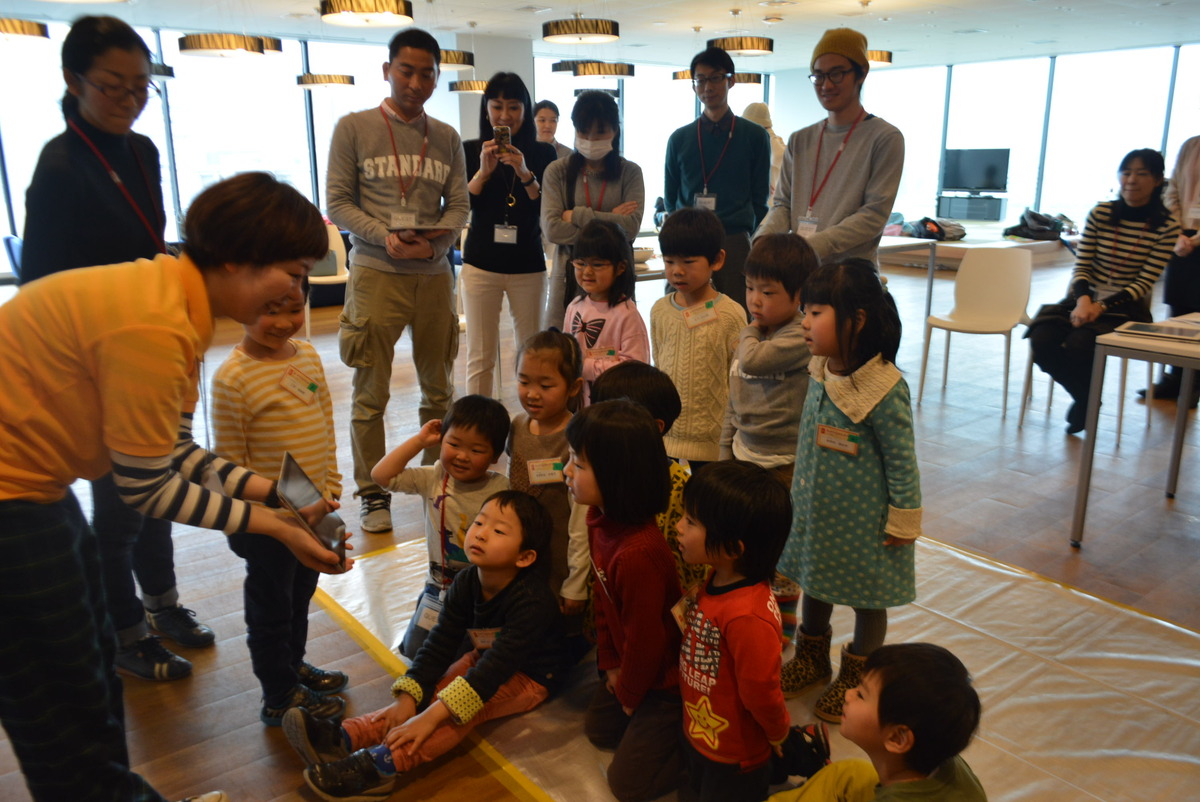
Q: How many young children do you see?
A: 12